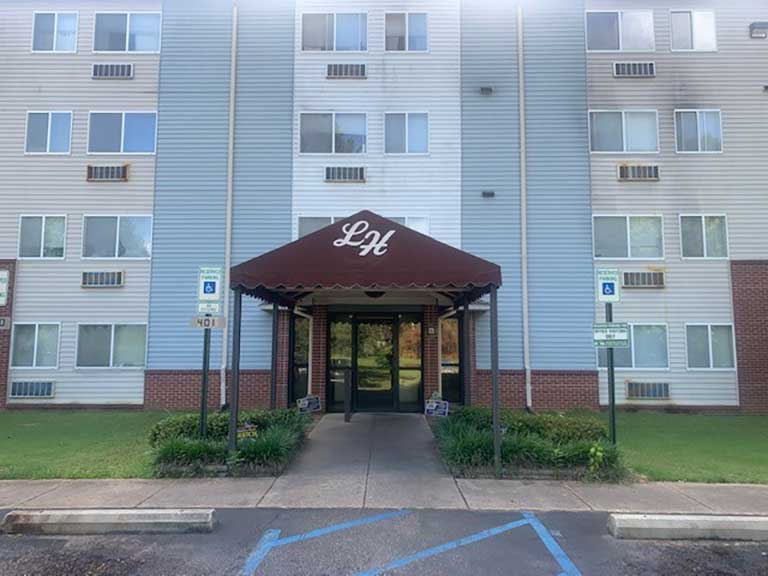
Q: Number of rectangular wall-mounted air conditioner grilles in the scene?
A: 10